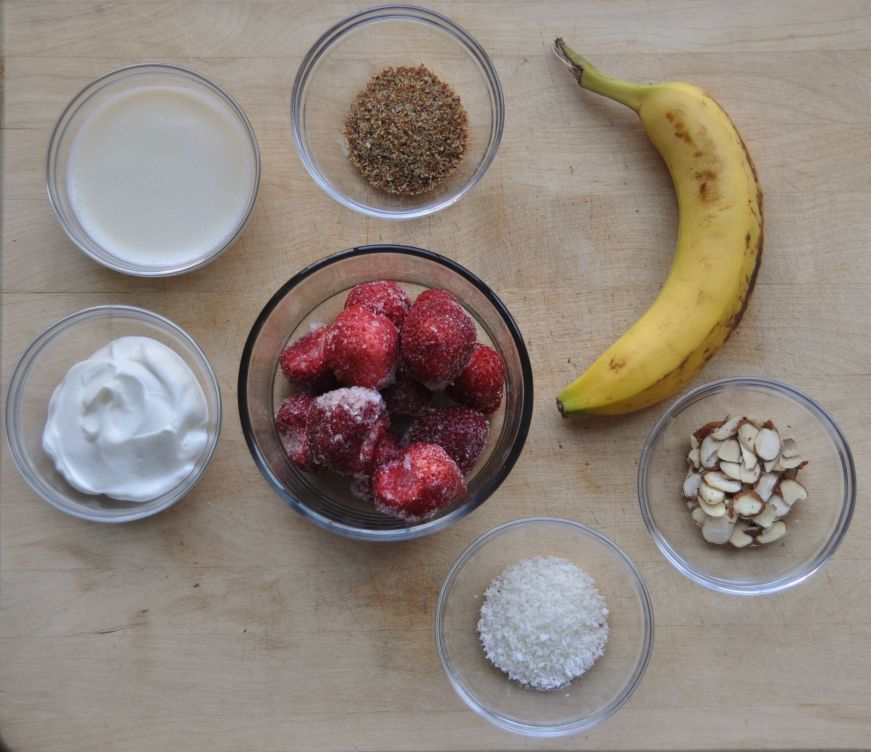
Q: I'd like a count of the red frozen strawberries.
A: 11